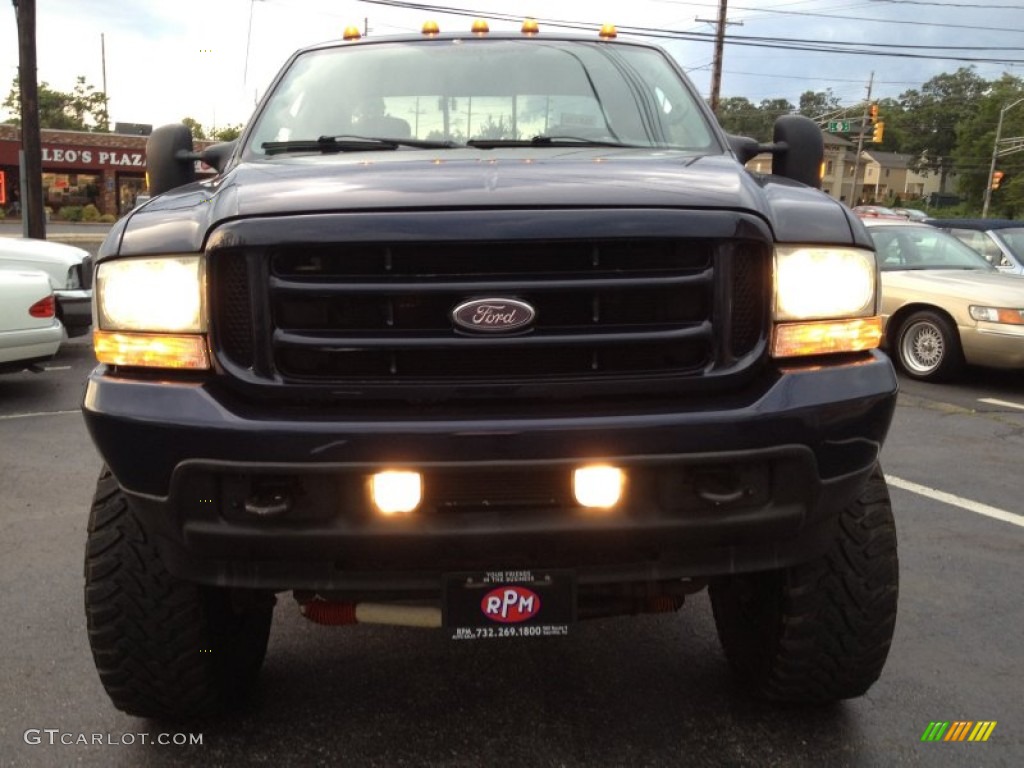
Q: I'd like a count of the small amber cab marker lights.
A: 5